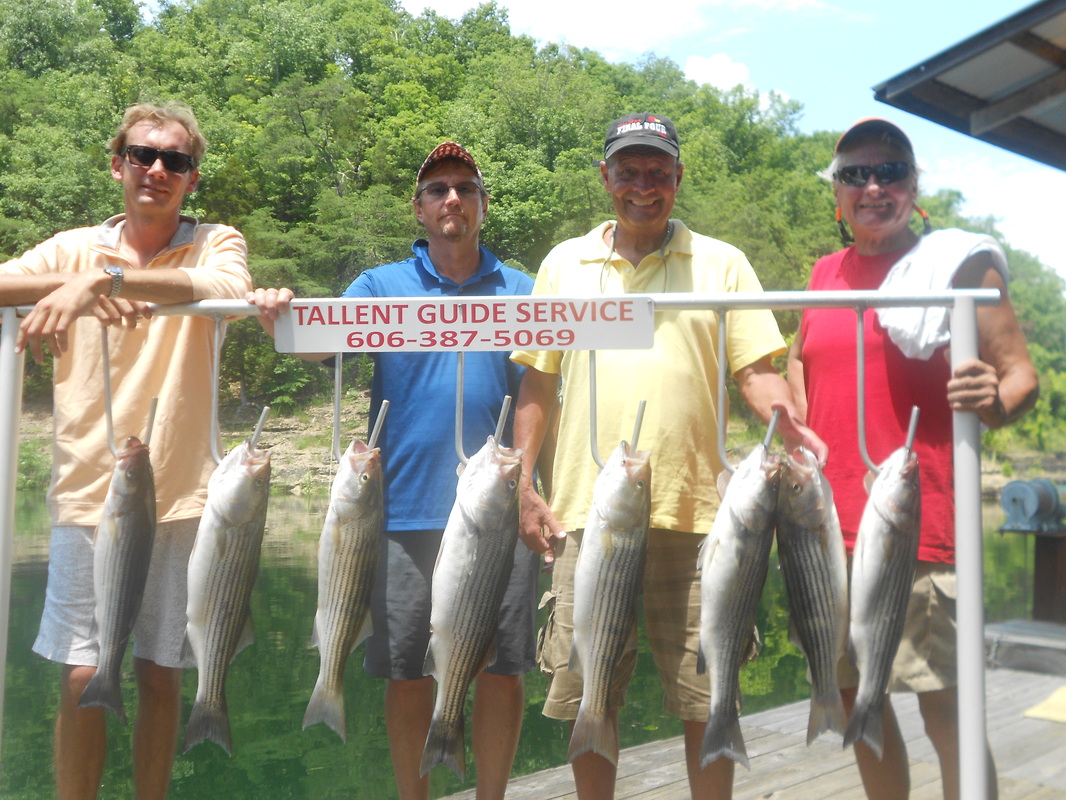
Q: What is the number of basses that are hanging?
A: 8